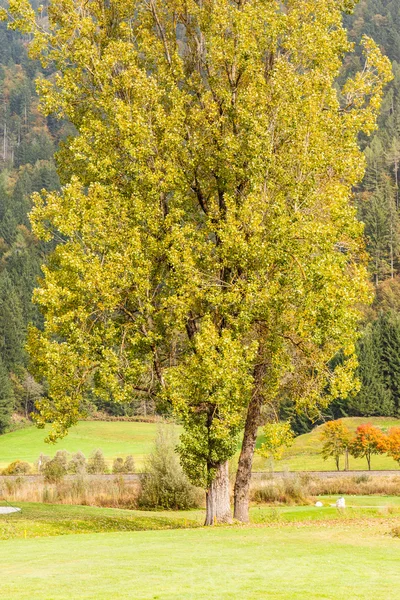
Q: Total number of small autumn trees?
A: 3